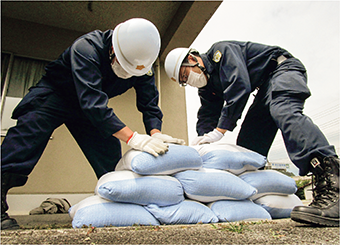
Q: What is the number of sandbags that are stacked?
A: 9